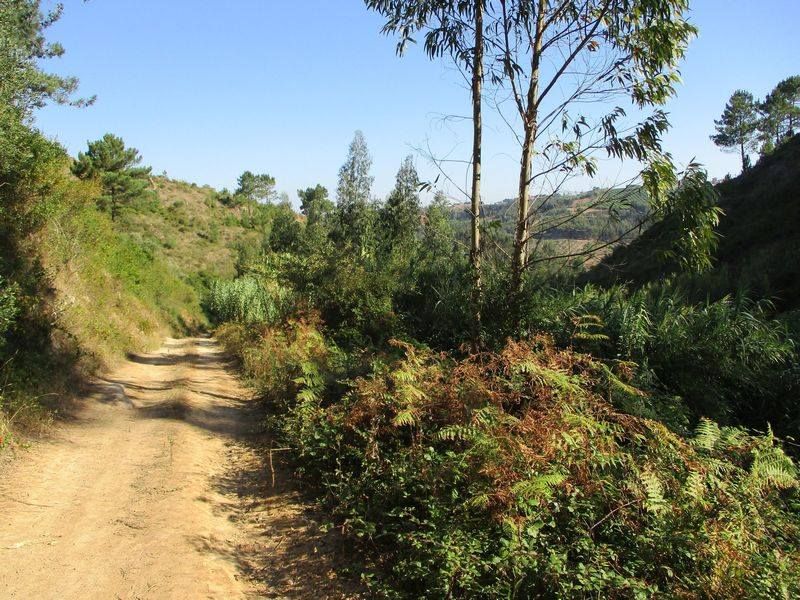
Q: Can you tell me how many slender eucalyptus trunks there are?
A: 2